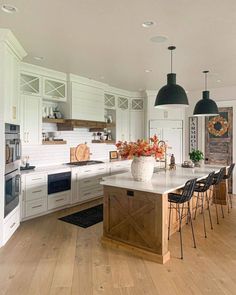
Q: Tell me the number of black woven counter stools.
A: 4